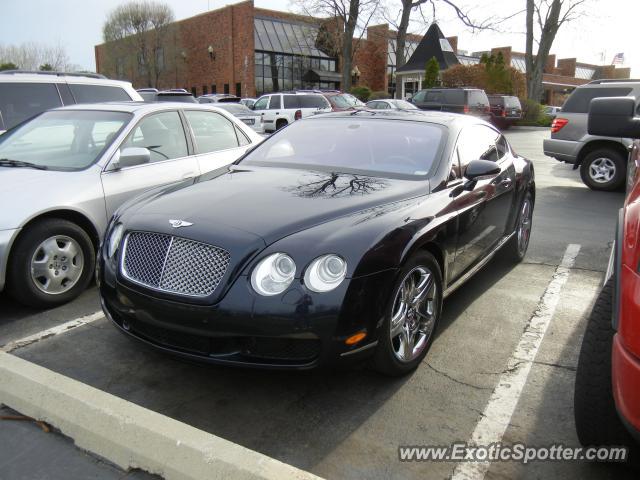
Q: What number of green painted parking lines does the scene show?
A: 0